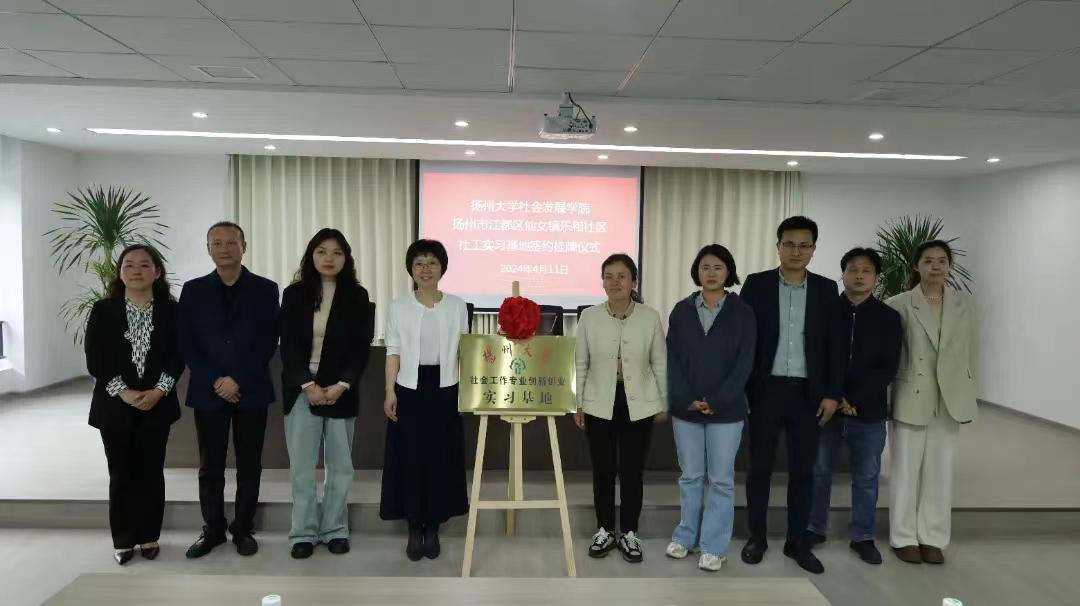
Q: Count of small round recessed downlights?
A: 10